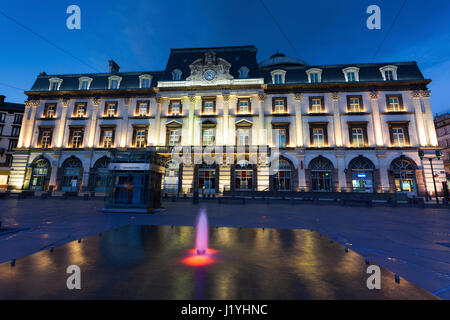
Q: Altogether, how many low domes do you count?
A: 1